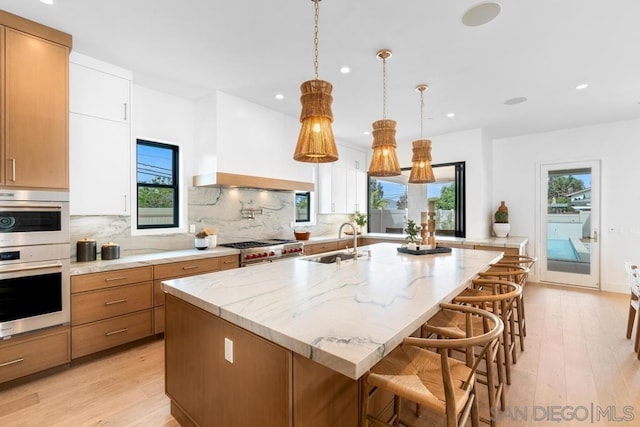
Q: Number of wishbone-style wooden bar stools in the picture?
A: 4